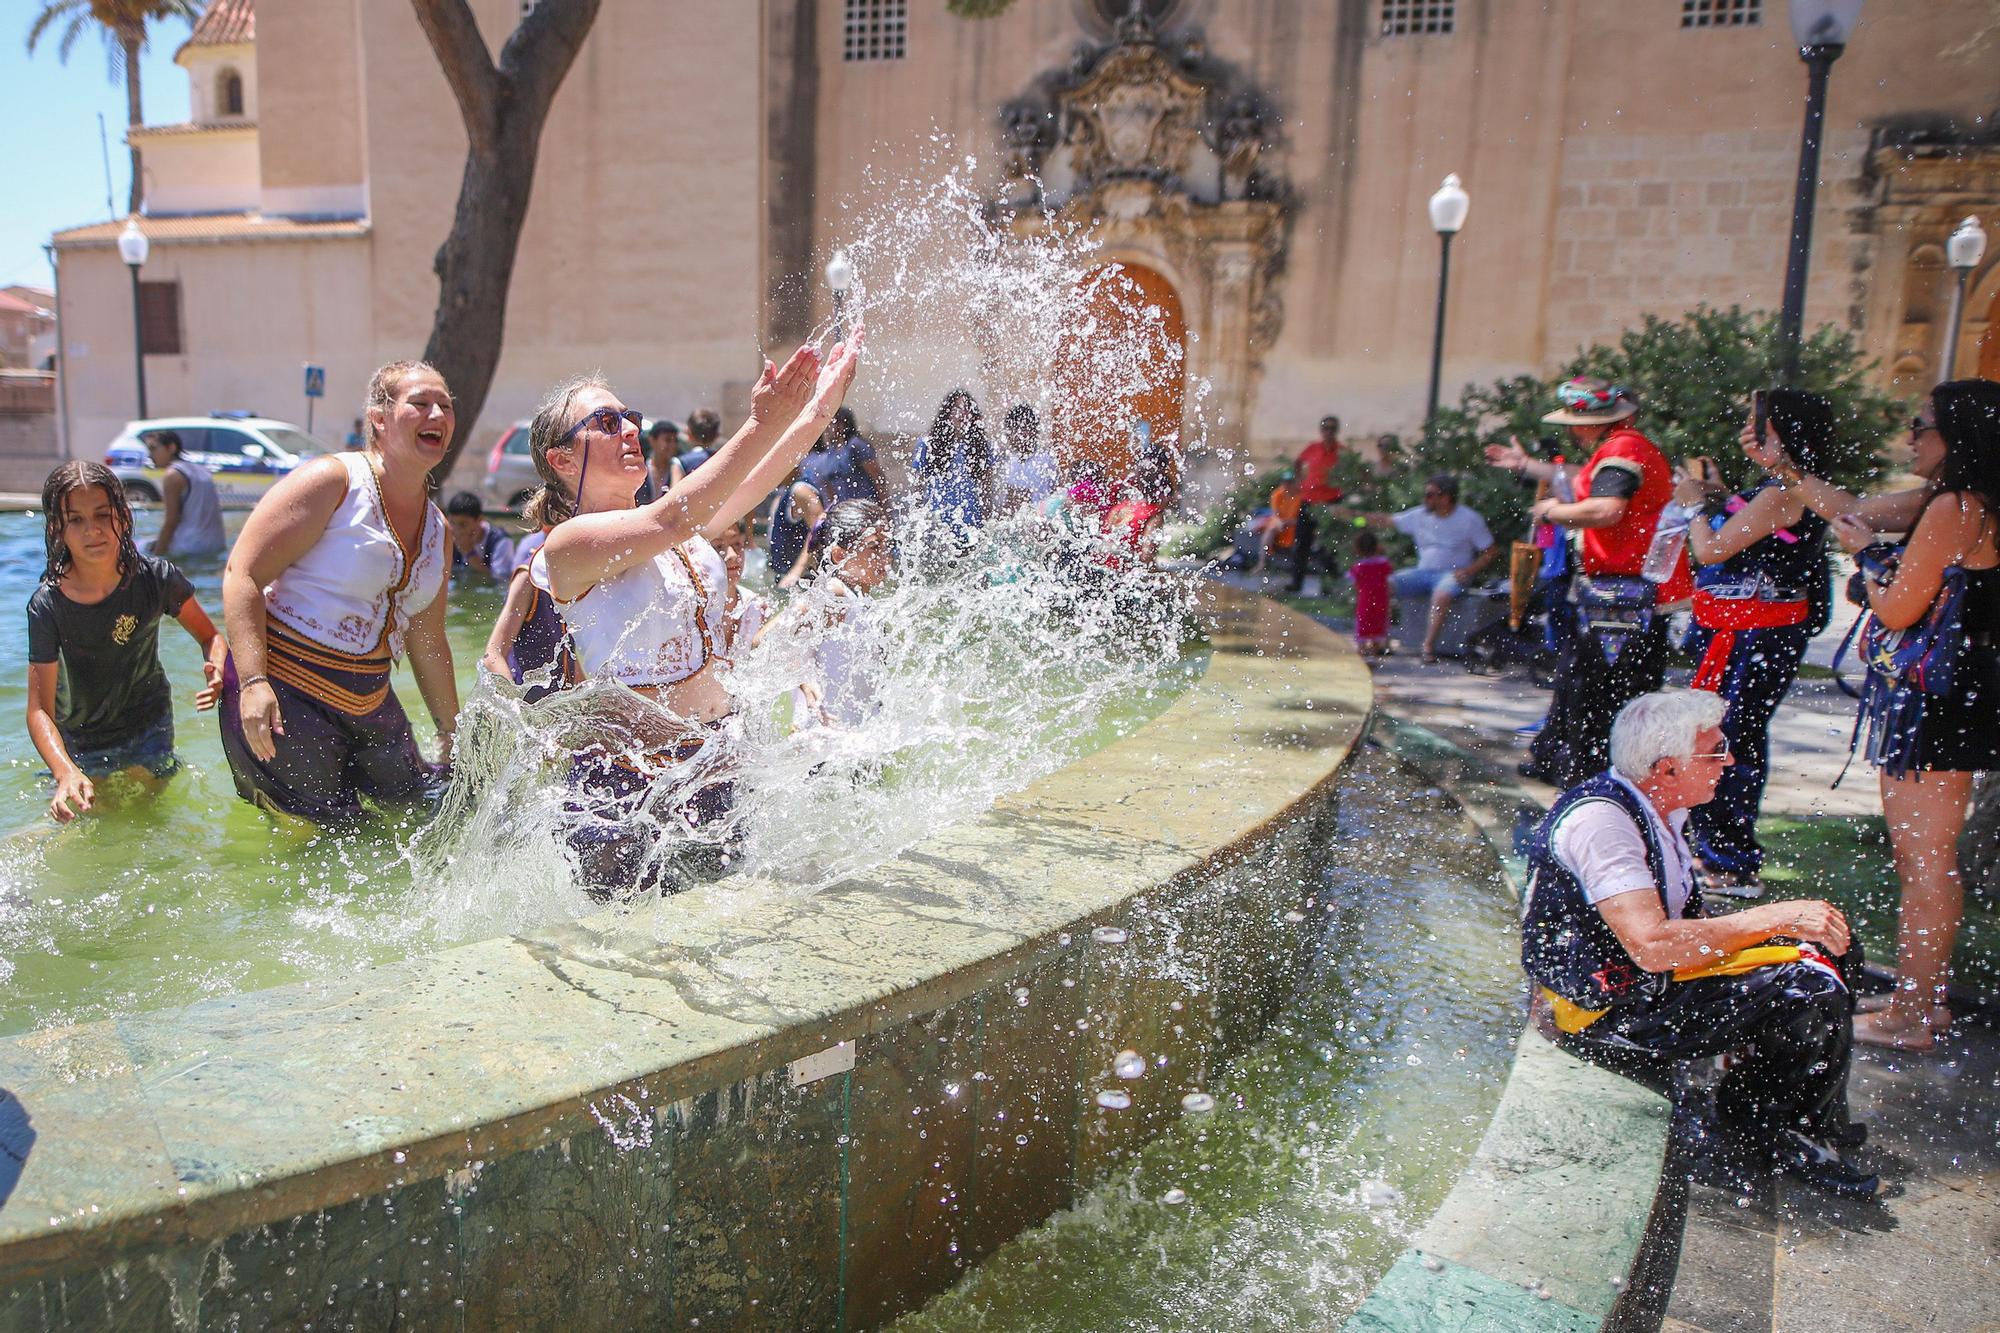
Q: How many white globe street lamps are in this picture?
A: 5